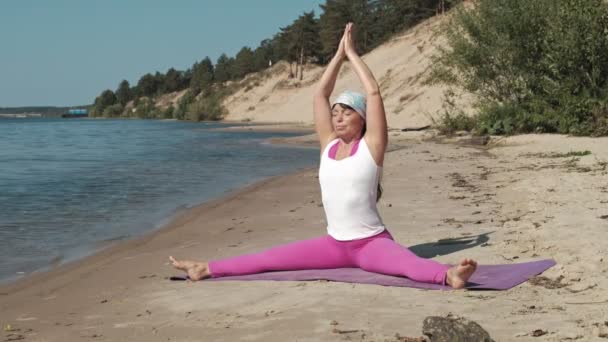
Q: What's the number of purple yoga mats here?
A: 1